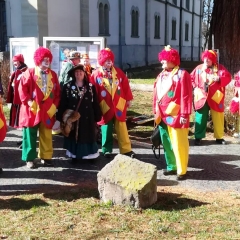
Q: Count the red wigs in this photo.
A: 4